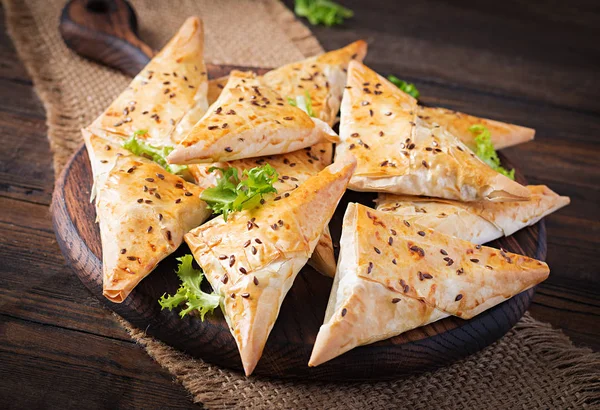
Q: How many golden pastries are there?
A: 10